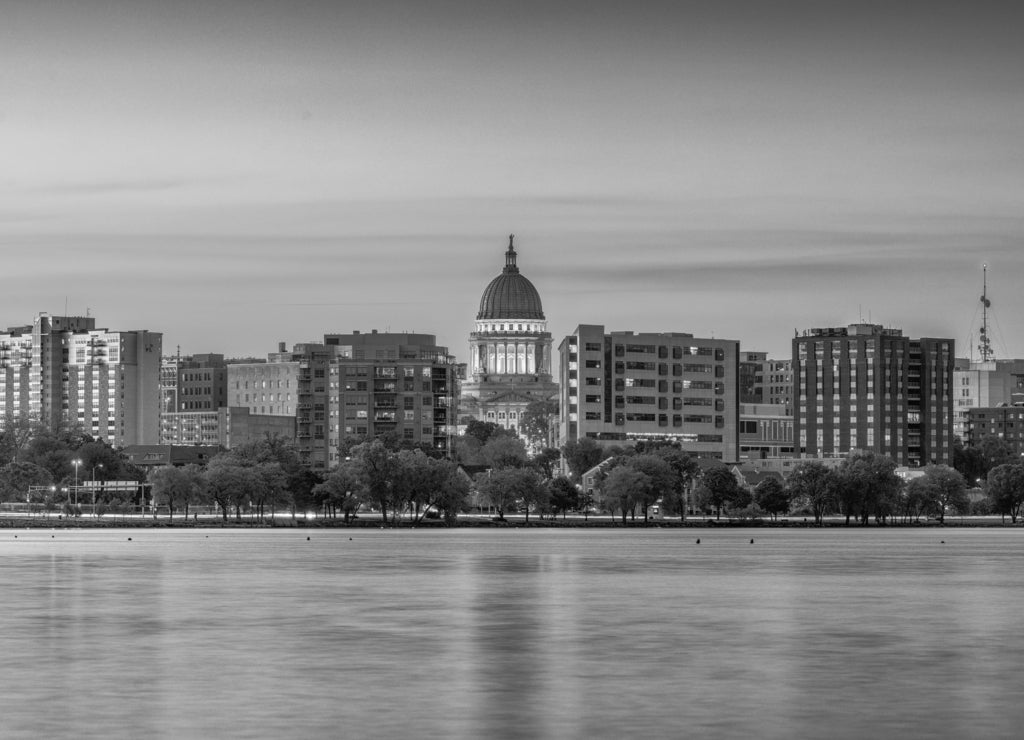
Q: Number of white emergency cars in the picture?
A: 0